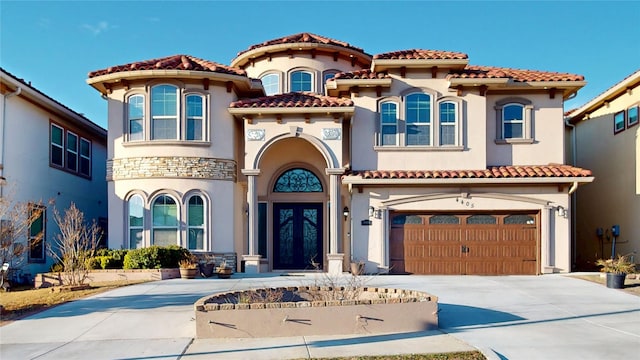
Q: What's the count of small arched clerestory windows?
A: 3